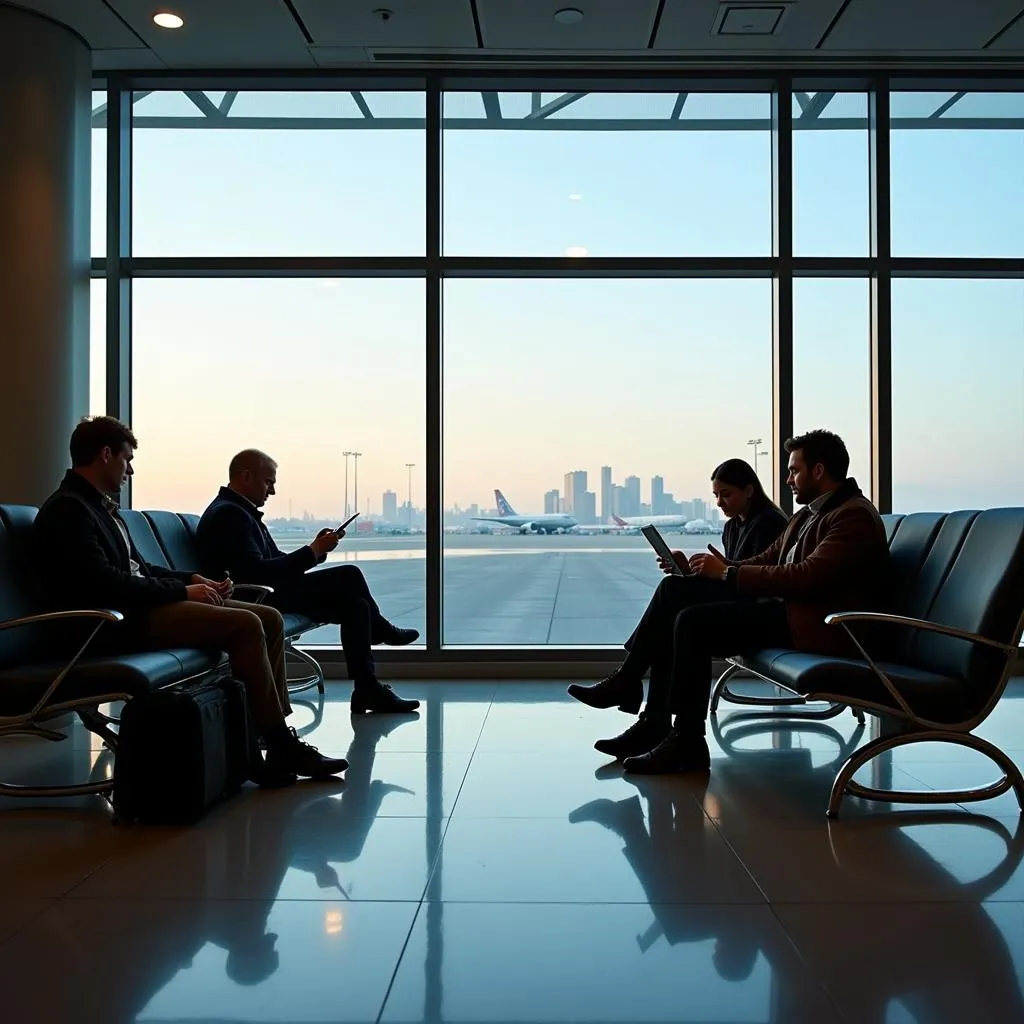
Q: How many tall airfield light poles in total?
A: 4